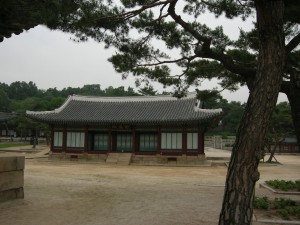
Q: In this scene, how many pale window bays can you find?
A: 4